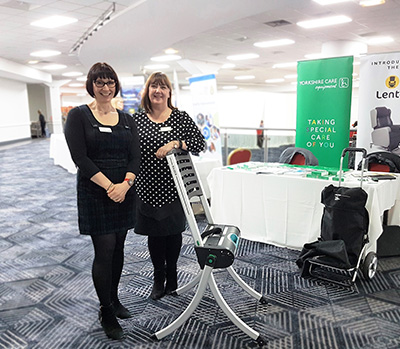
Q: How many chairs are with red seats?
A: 3